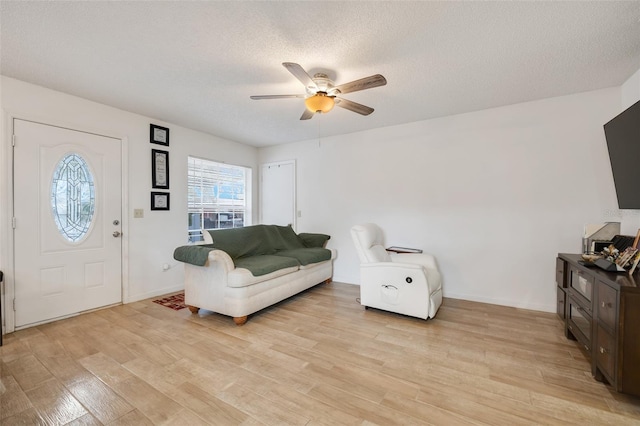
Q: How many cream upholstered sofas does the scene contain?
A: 1